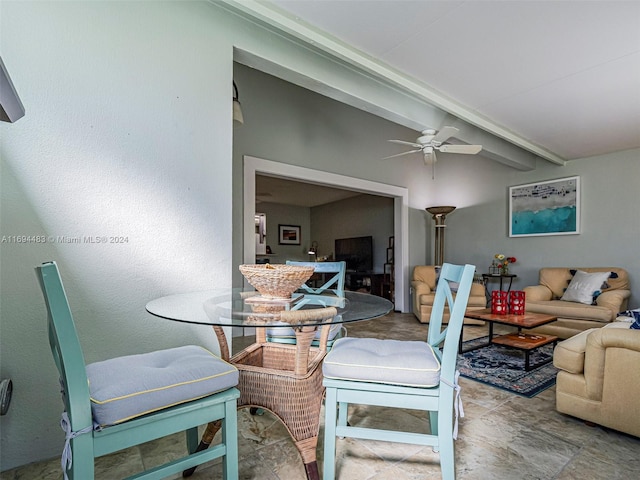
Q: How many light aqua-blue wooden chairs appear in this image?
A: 3